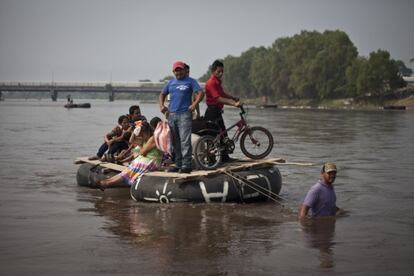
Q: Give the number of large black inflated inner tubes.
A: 2